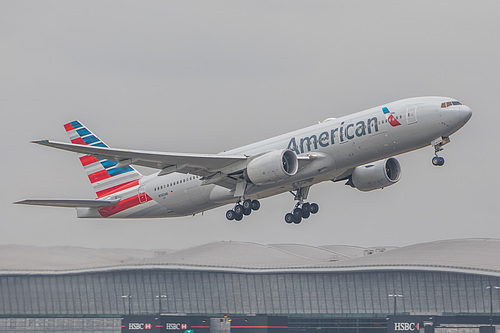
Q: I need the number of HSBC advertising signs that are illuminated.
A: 3